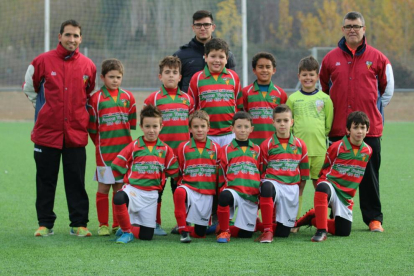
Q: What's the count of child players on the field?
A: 10